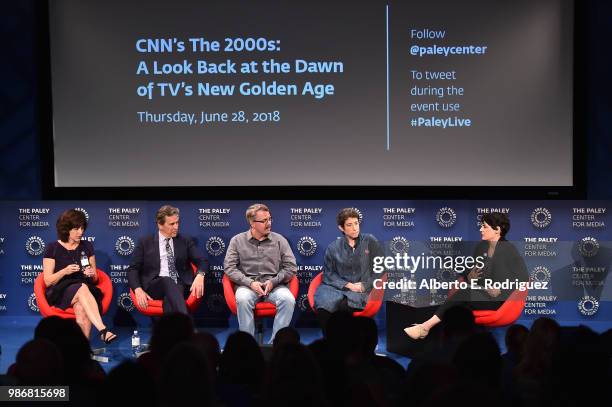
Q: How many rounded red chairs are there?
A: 5